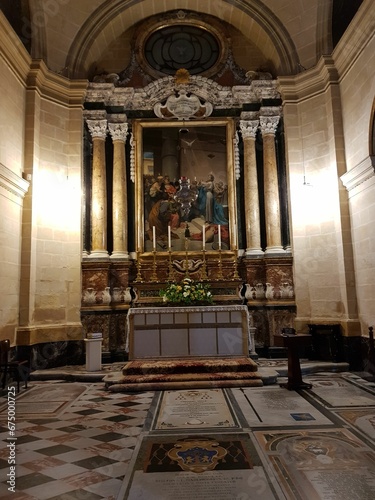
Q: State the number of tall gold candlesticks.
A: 6